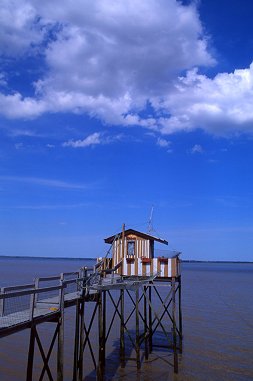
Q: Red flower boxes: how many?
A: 3